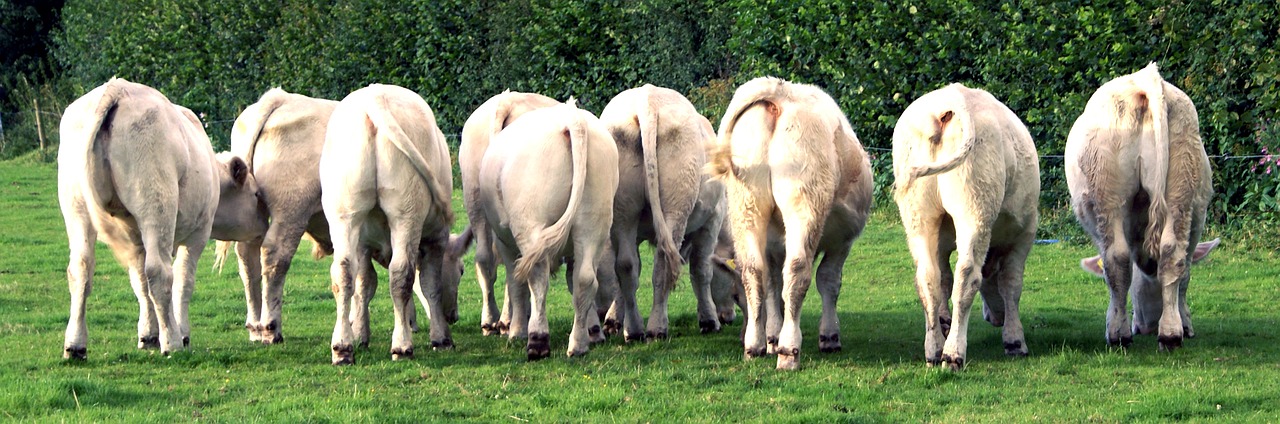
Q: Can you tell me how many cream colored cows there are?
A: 9